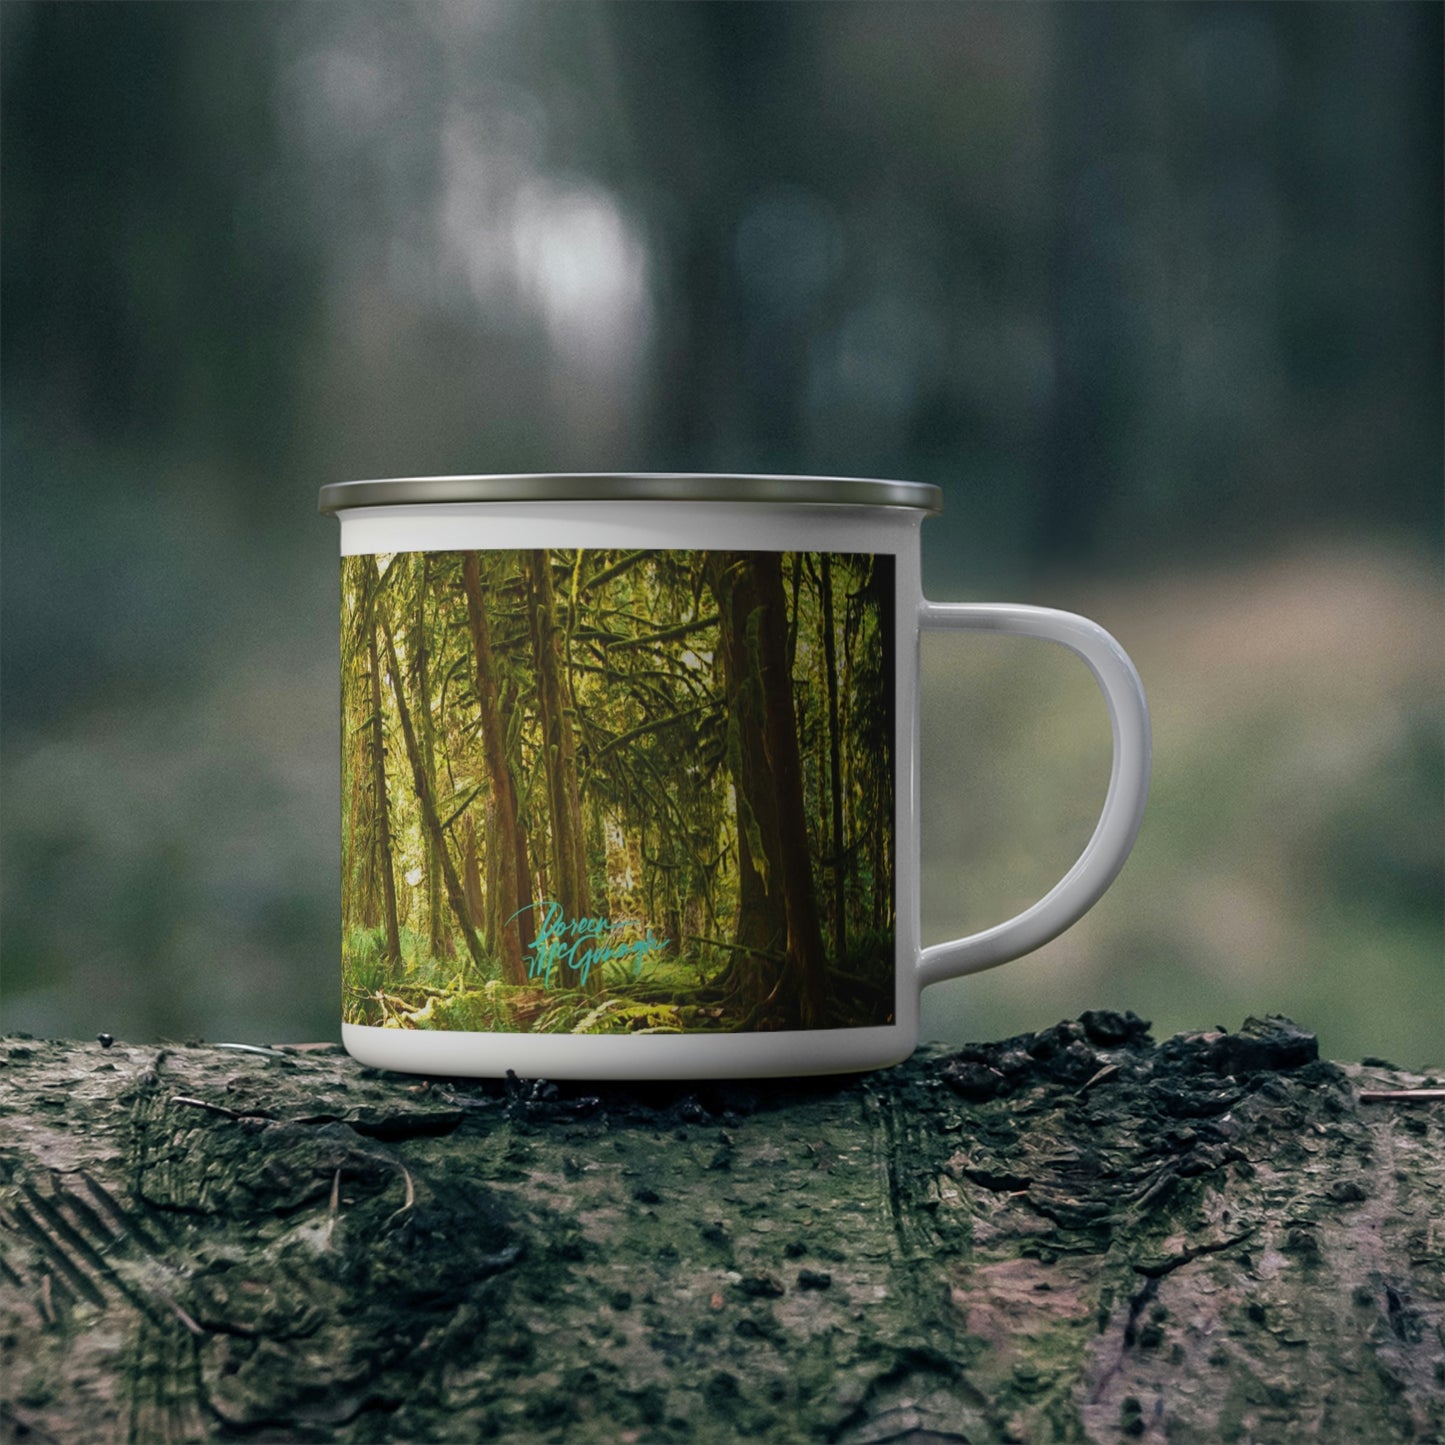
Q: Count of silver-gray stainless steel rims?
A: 1